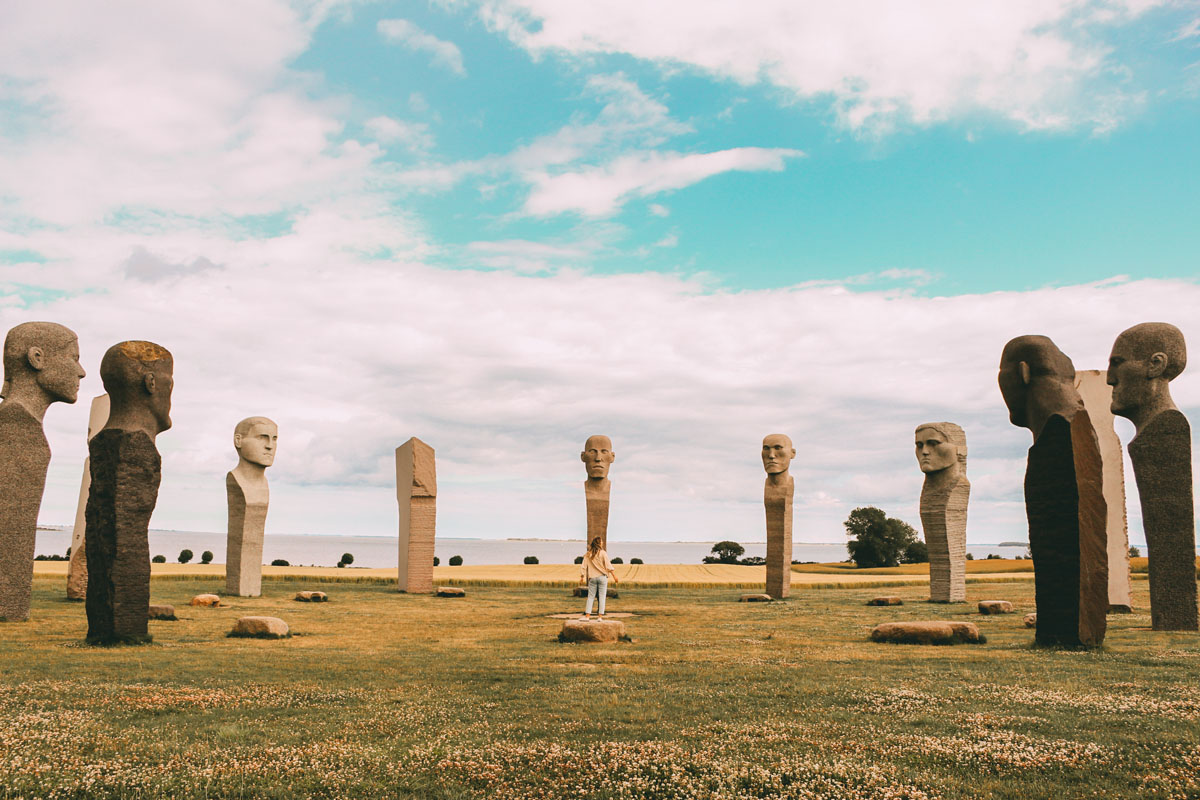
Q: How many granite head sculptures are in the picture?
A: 8